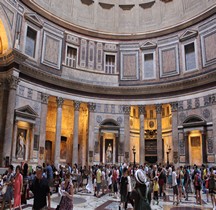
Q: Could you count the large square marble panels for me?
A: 4